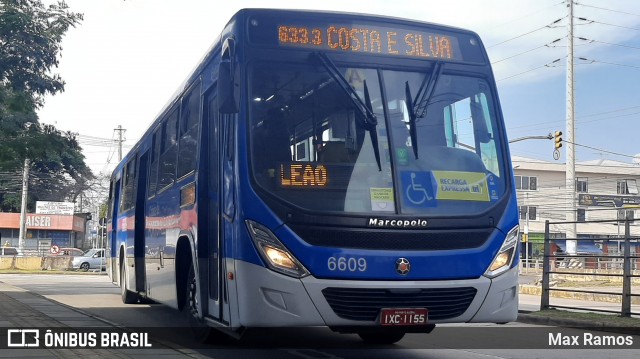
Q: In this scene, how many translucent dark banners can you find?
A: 1